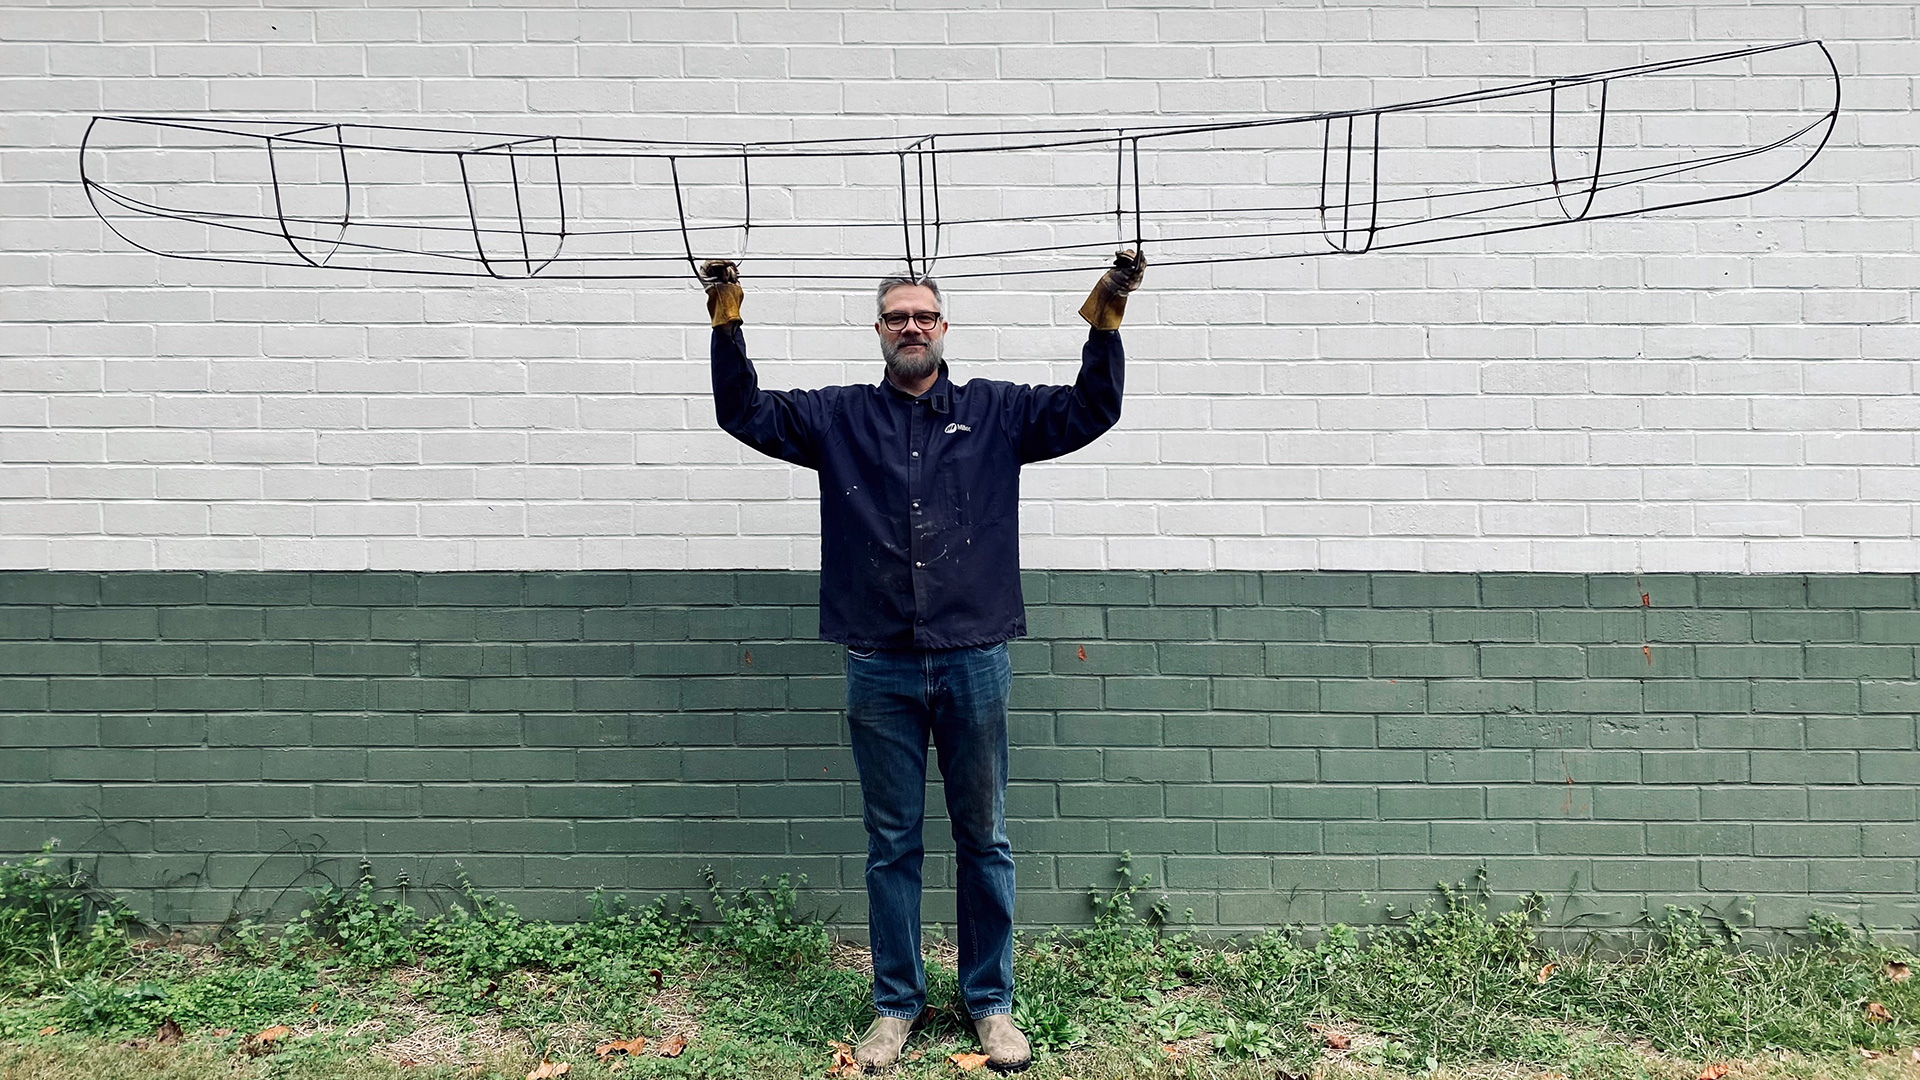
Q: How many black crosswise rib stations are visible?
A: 7